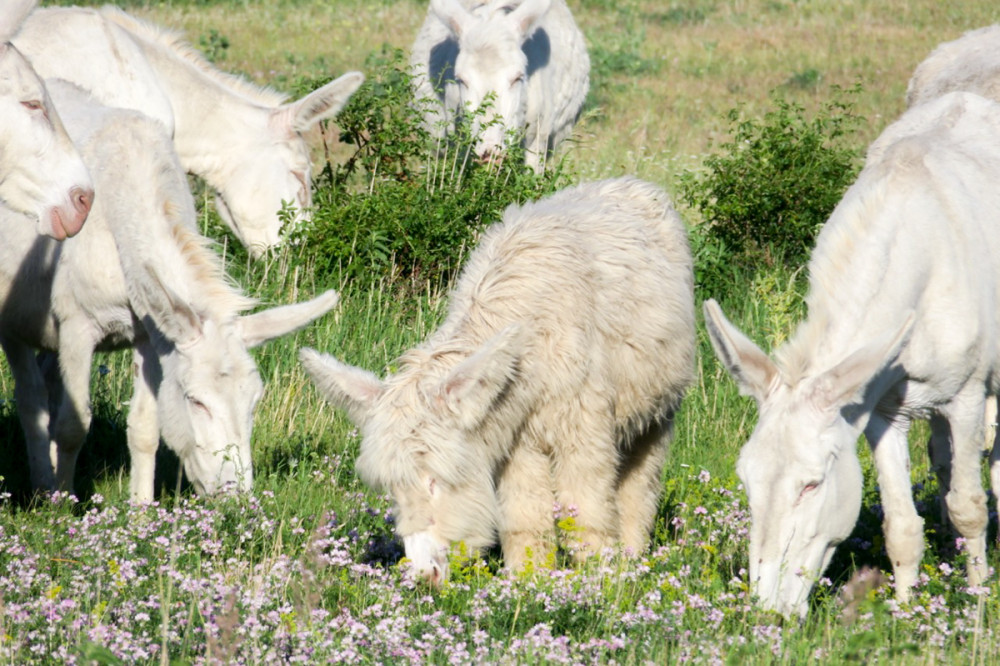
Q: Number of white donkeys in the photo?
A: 7